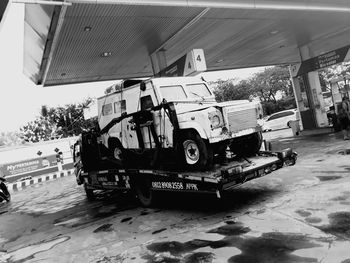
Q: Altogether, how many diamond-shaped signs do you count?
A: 2